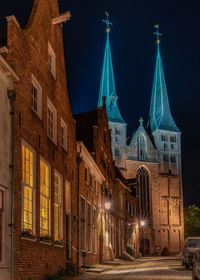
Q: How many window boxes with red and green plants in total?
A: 3